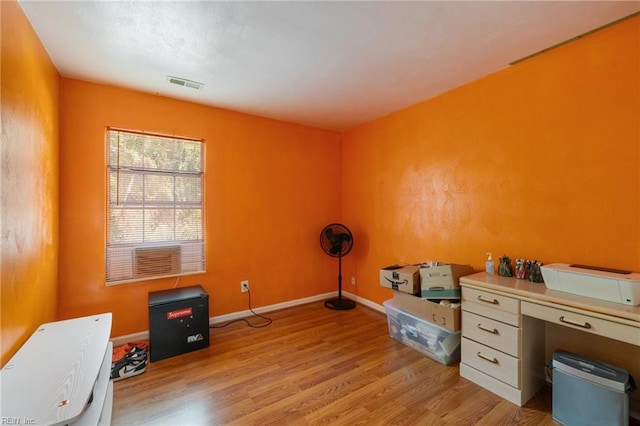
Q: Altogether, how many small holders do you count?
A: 3